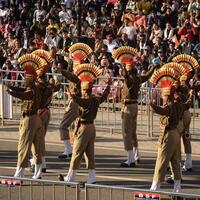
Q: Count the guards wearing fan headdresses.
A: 8